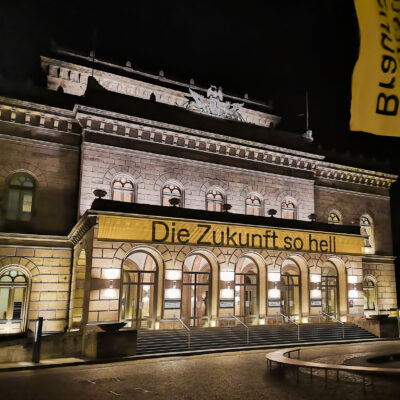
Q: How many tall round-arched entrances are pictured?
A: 5